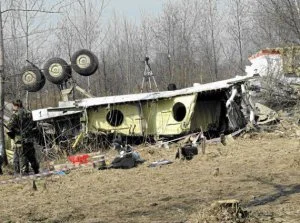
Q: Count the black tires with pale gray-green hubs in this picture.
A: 3